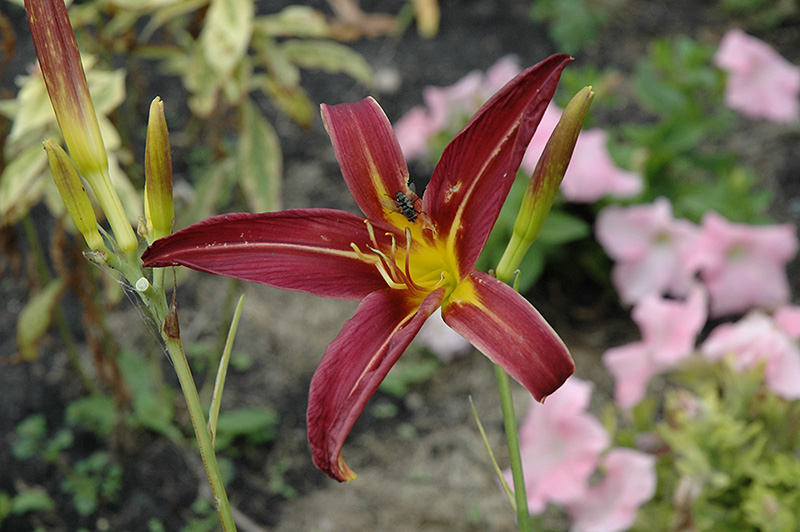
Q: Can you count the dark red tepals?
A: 5